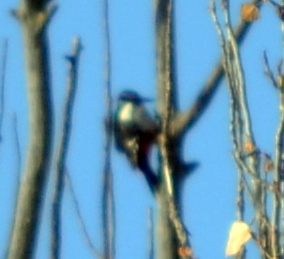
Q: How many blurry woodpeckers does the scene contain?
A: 1